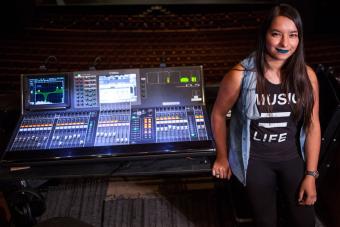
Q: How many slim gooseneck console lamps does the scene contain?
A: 3